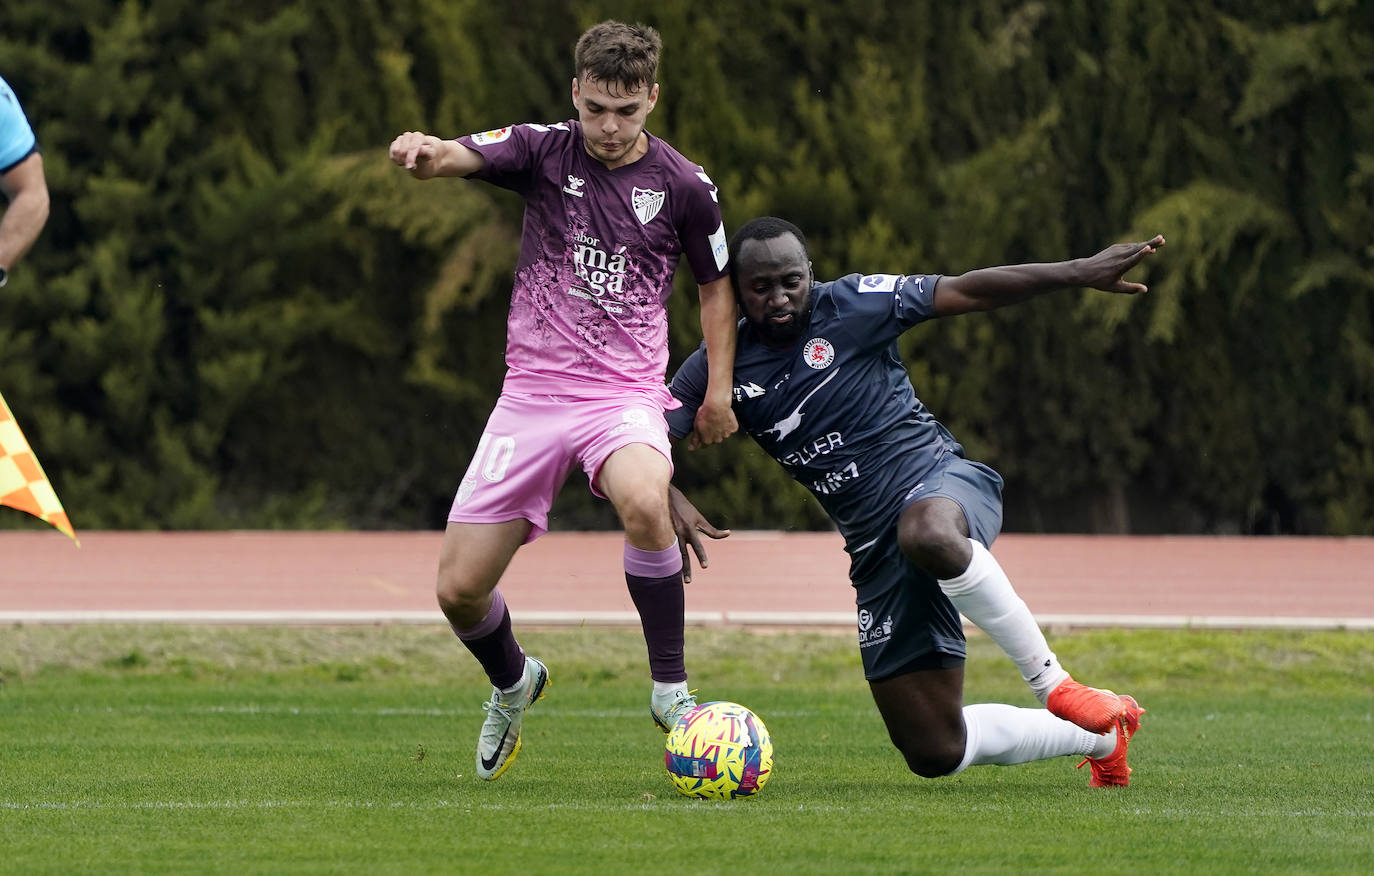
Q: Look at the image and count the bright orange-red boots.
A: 2